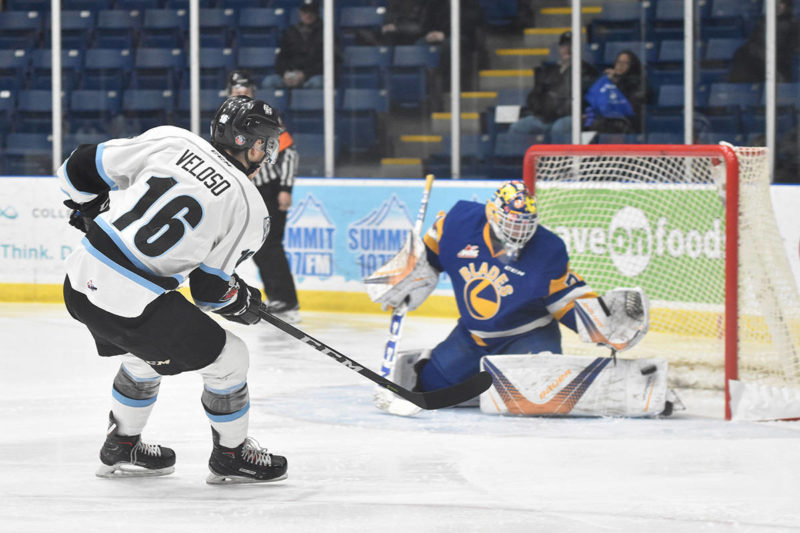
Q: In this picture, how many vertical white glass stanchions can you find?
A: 7